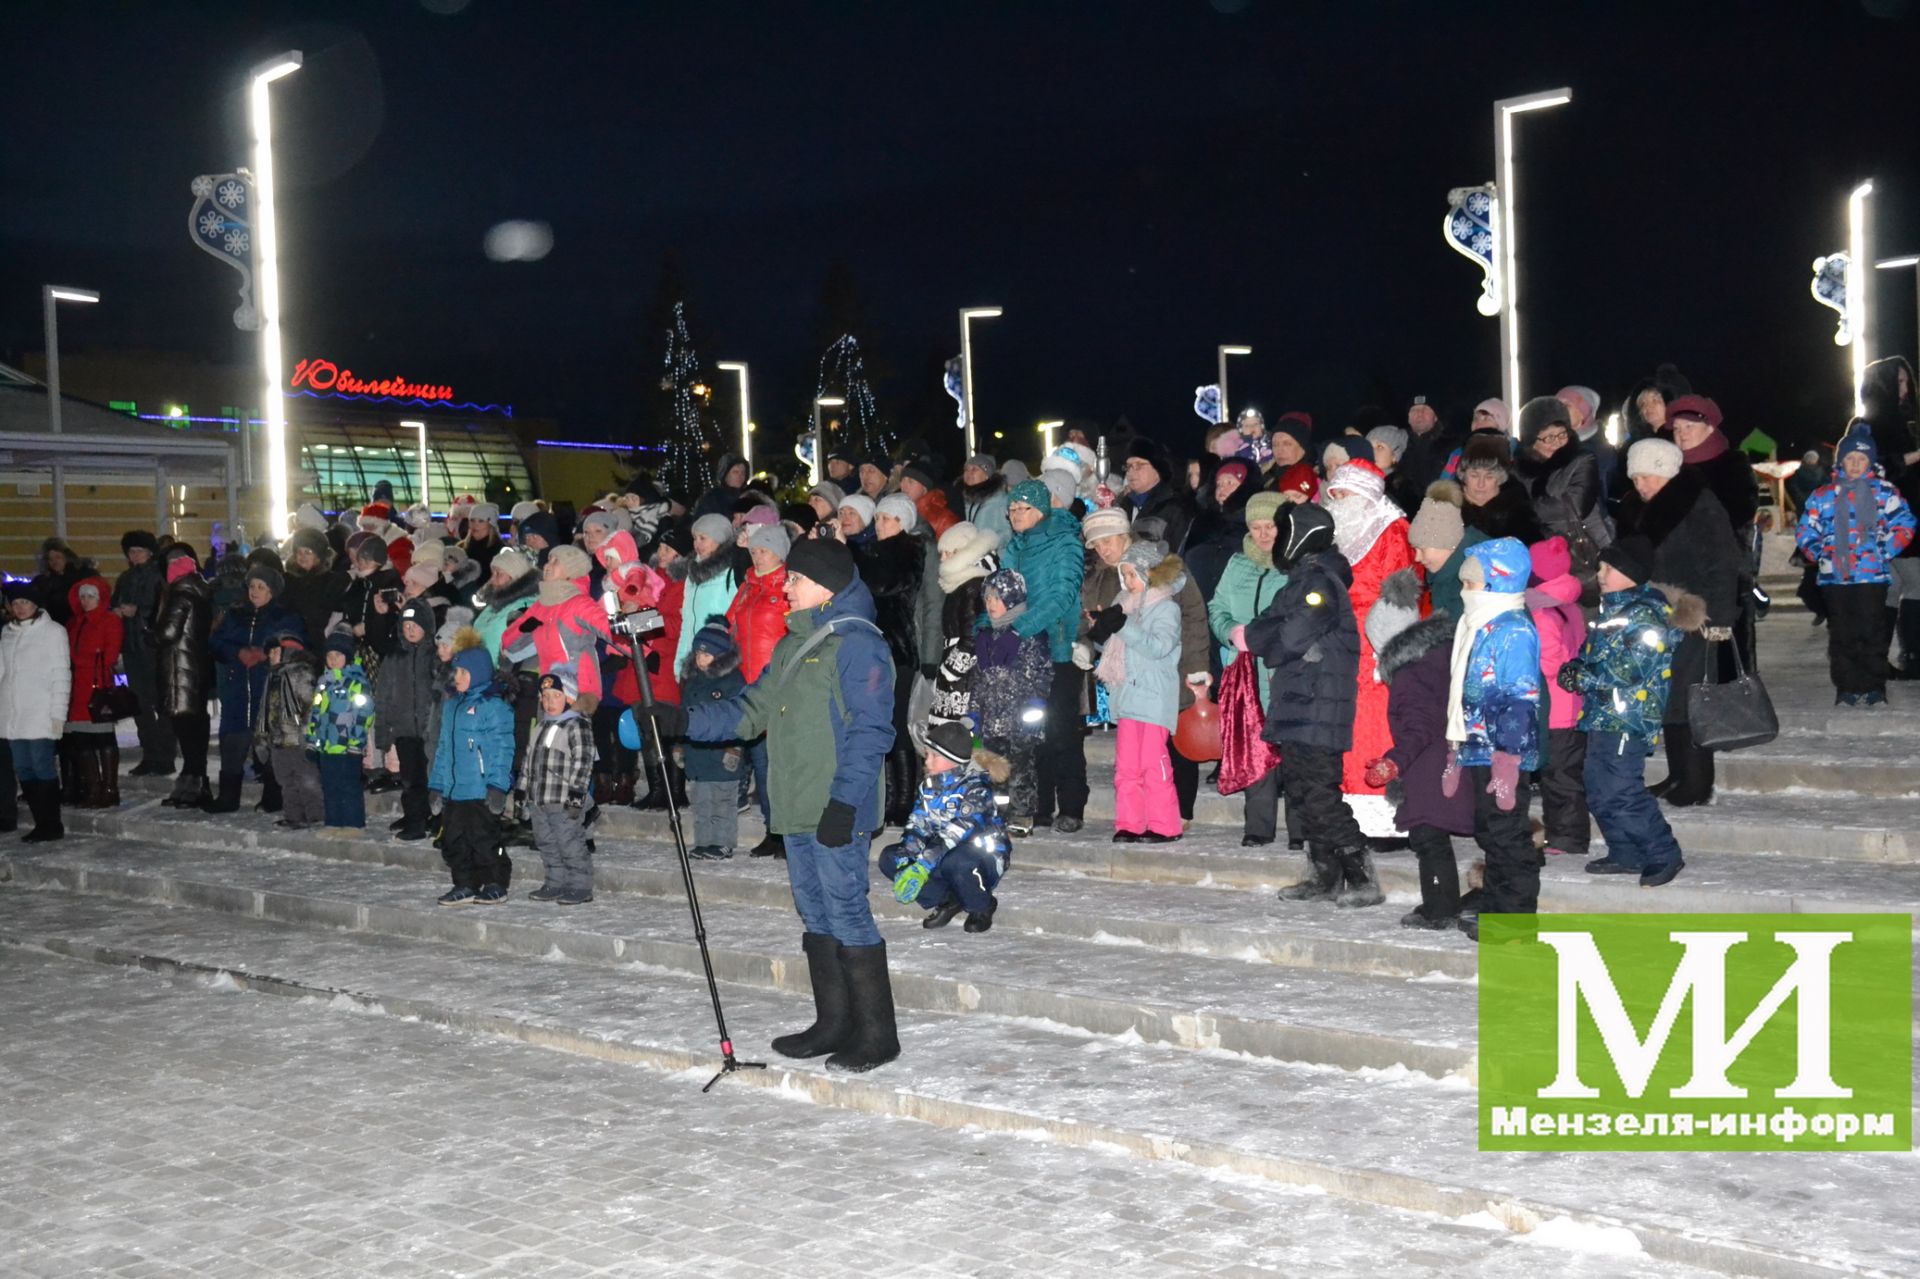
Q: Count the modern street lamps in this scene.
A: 11